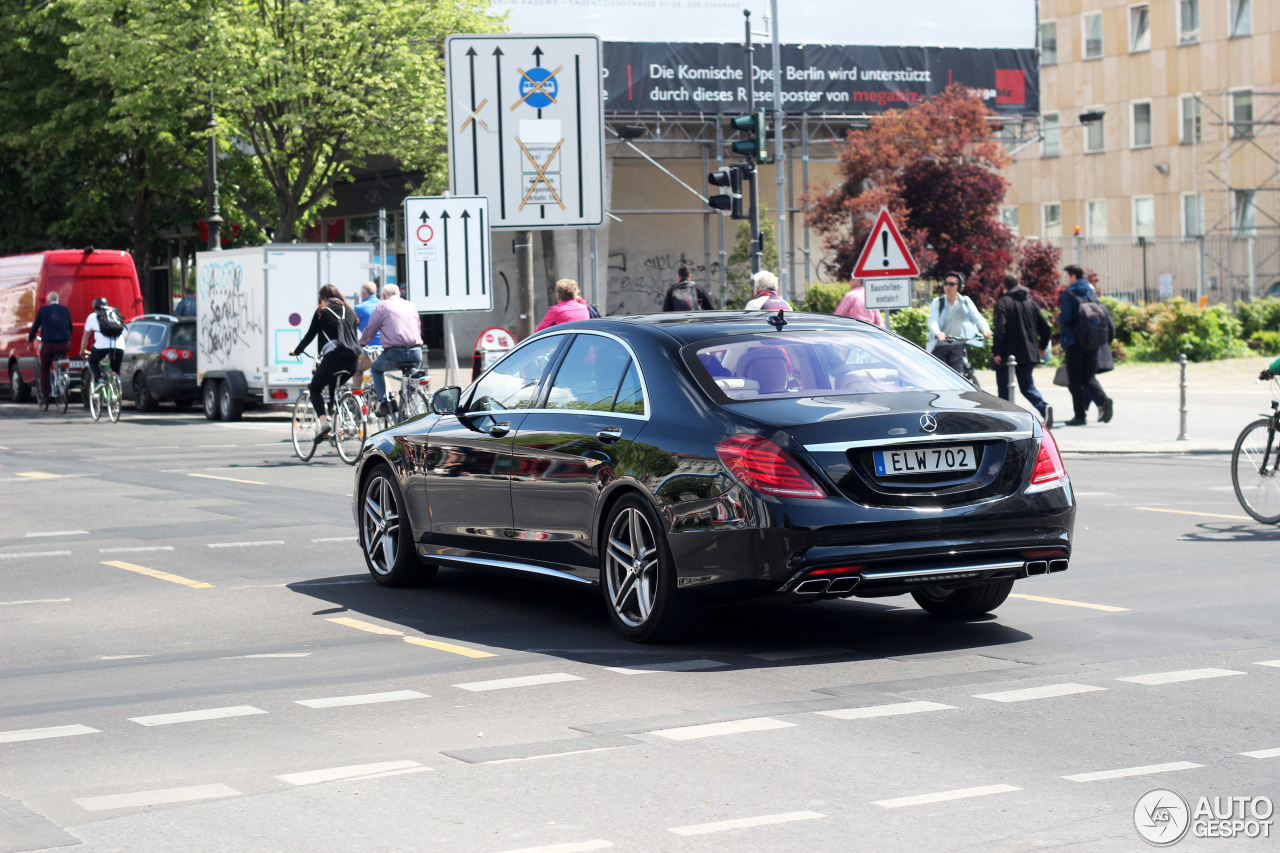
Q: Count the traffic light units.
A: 2